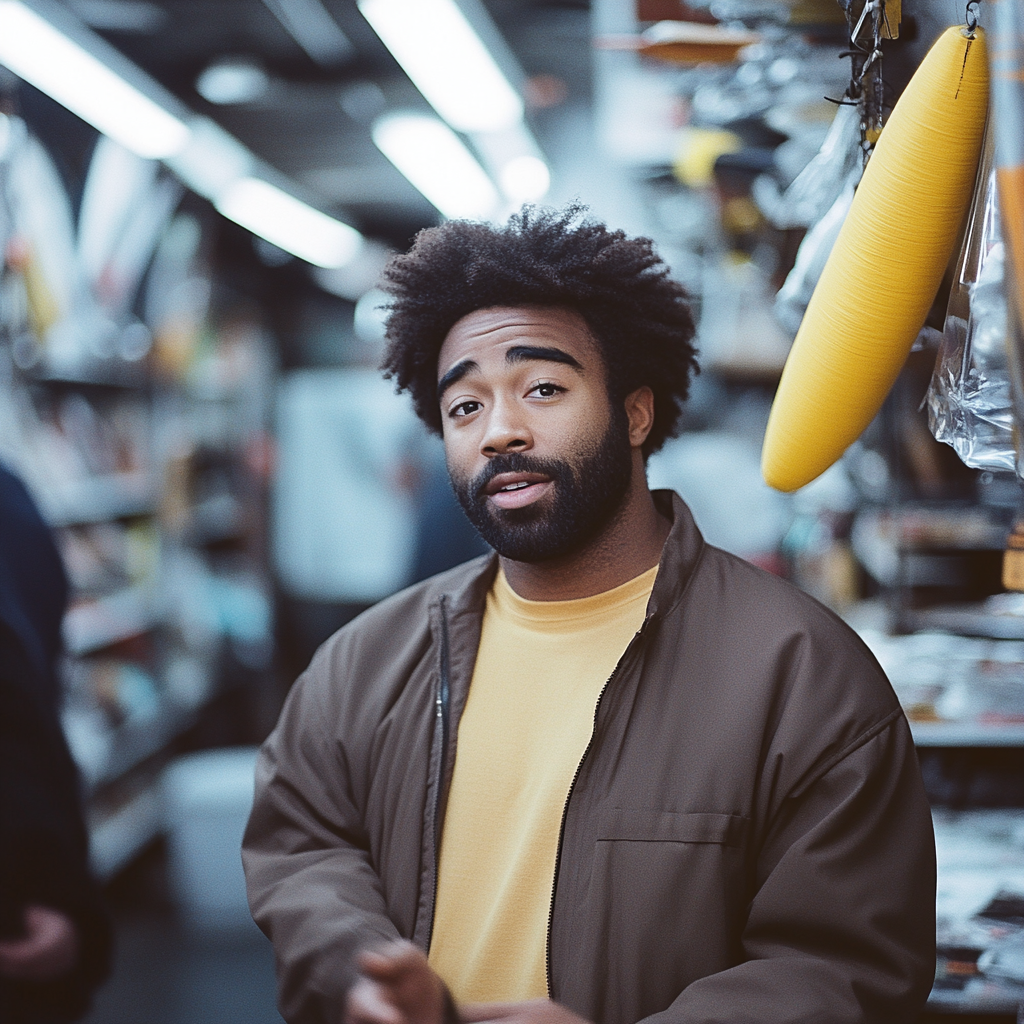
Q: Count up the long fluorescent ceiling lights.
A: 4